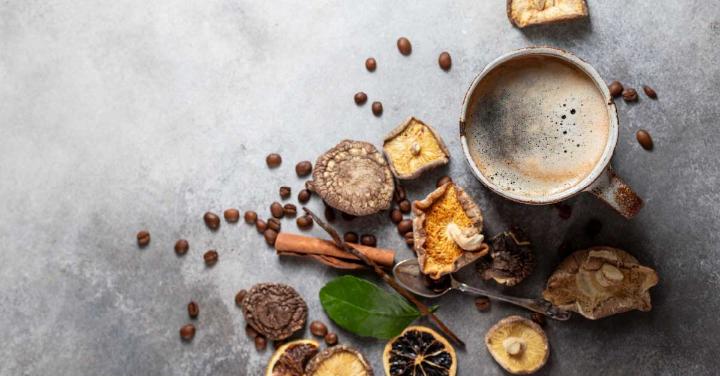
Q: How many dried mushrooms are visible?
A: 9